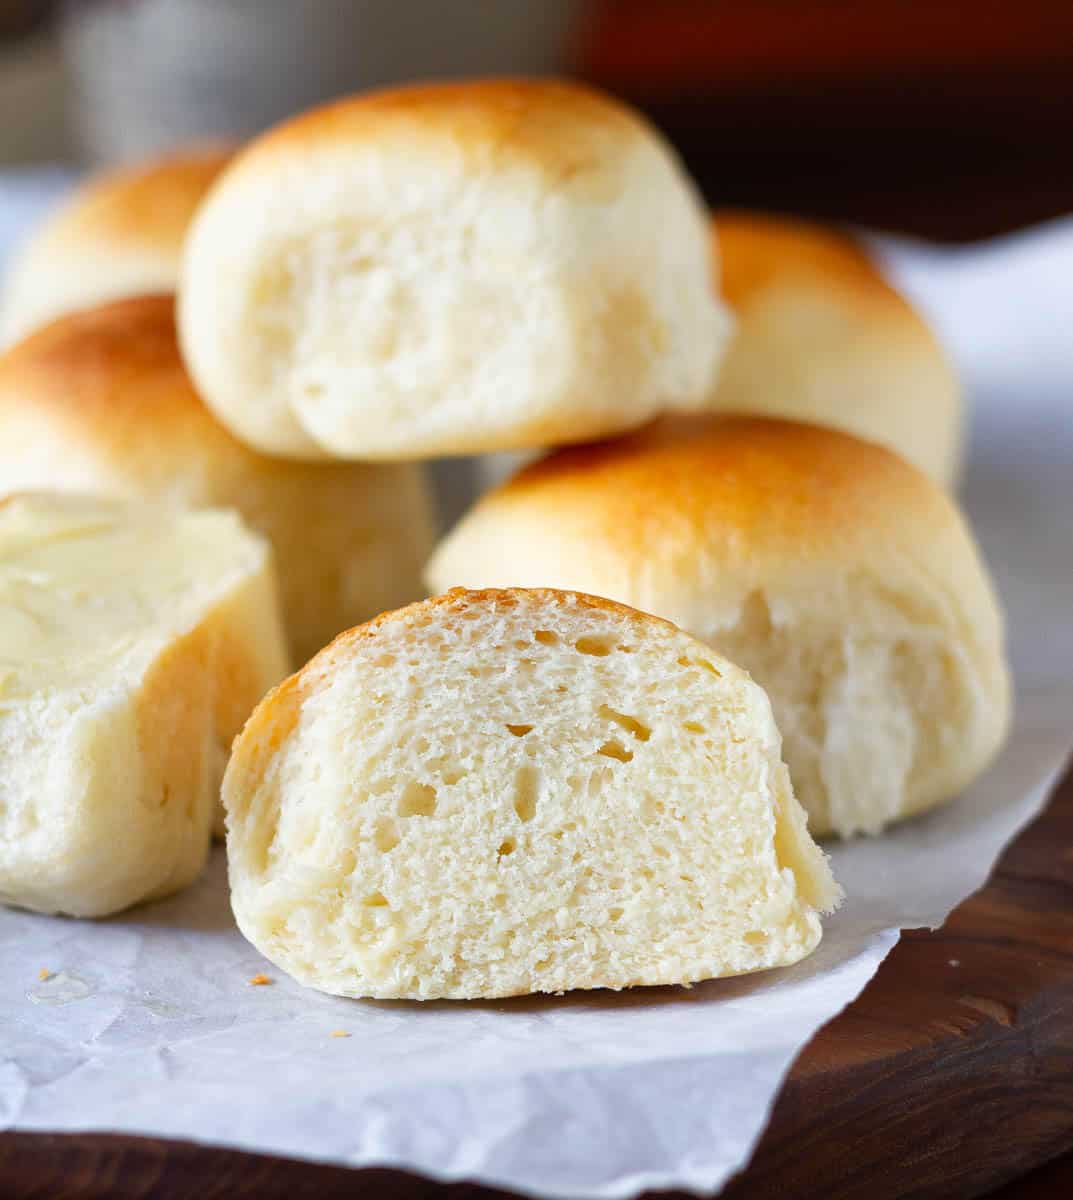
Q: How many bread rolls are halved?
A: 2